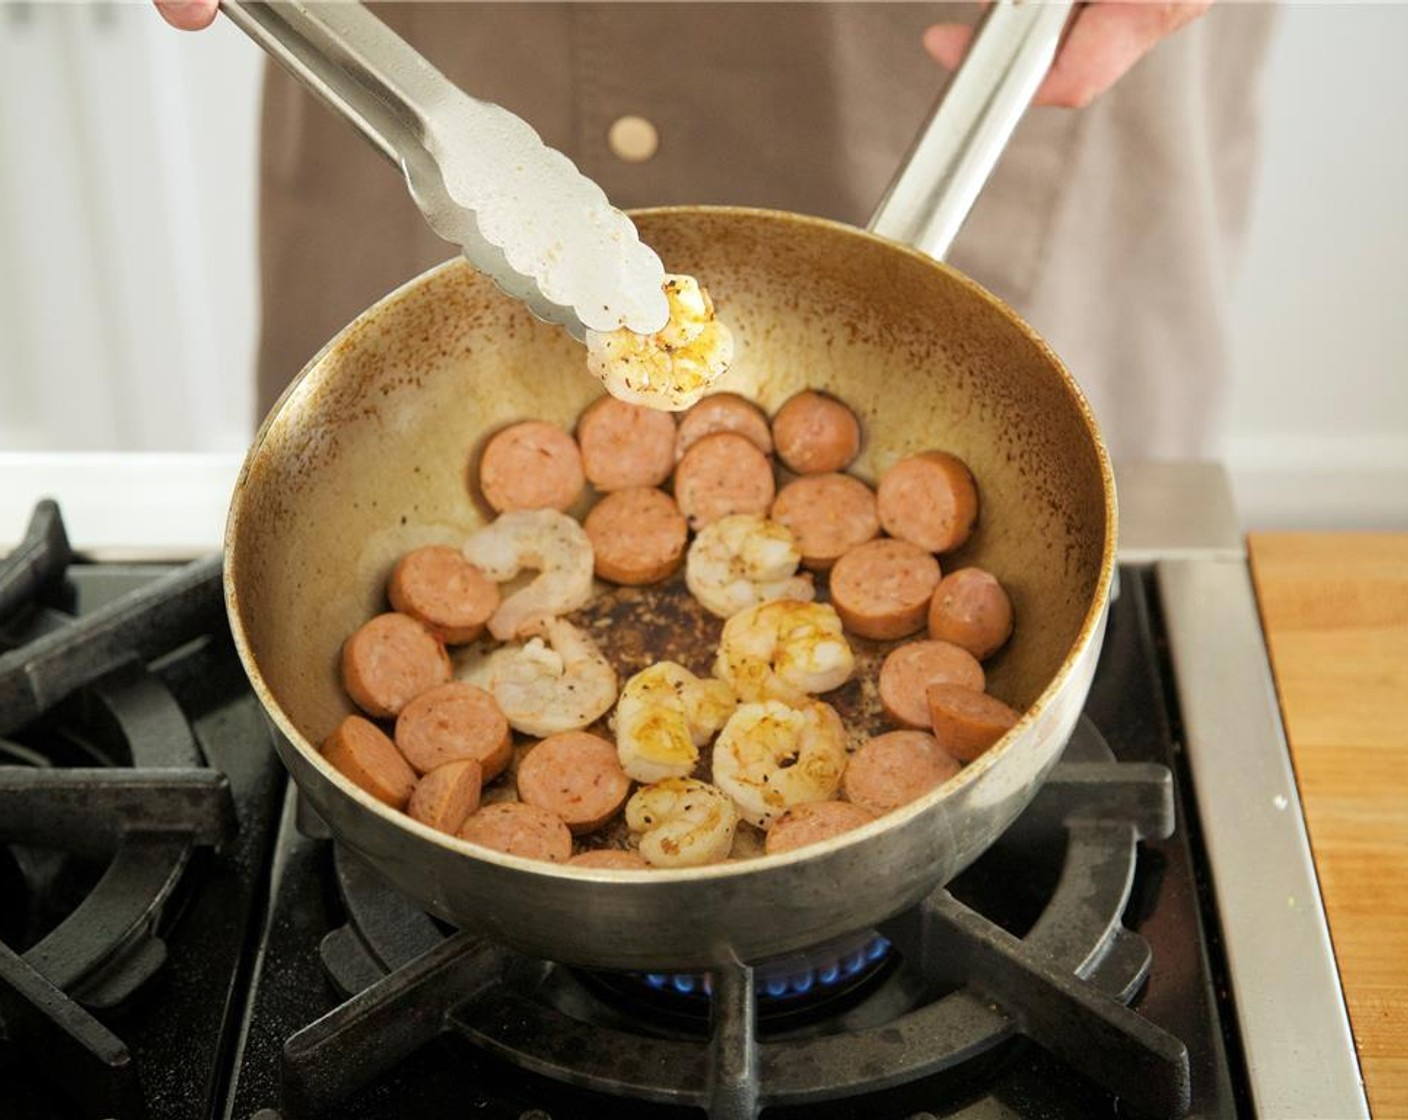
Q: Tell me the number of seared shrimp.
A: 6